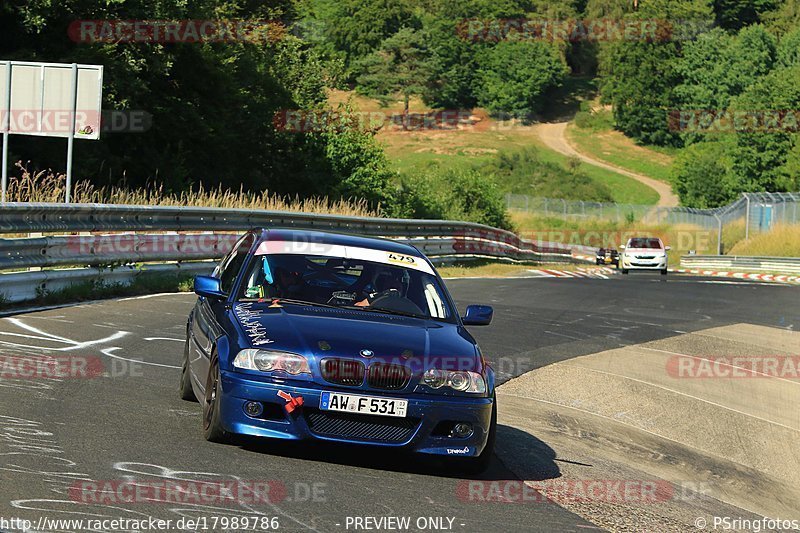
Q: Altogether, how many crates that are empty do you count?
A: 0